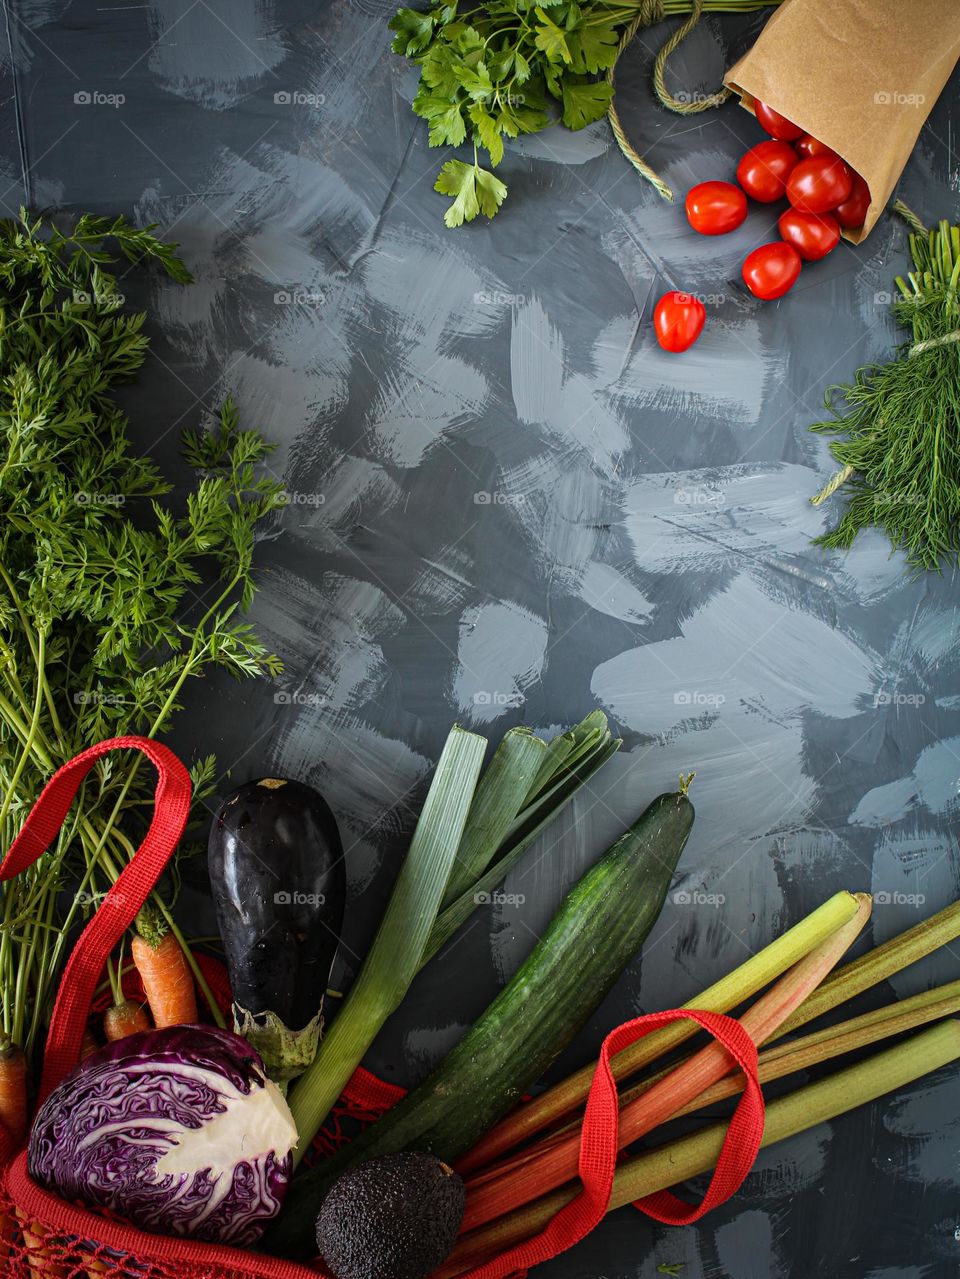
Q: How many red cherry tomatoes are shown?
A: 9